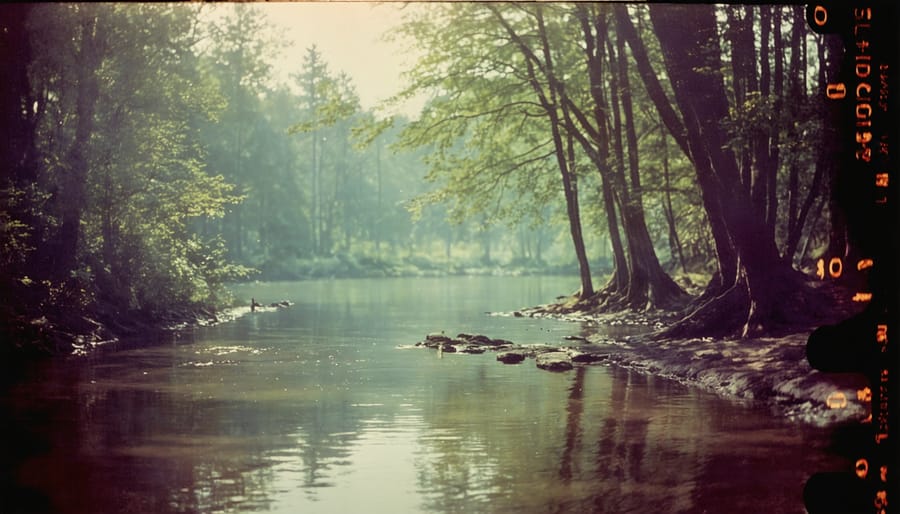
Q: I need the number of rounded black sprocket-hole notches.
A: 3